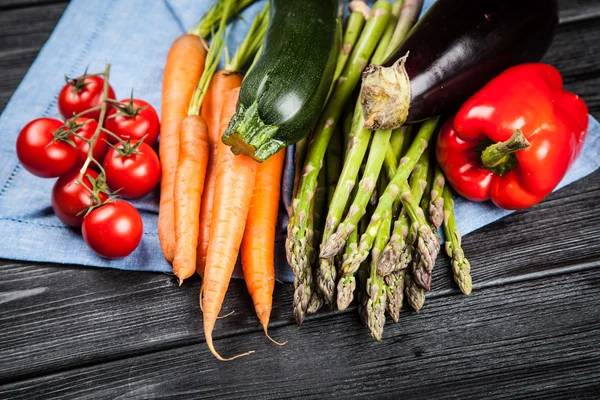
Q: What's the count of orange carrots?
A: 5